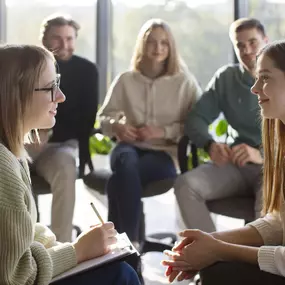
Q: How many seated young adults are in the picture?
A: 5